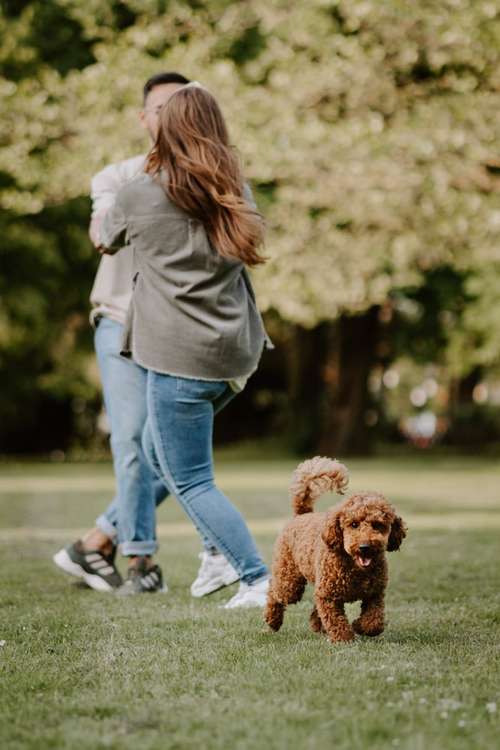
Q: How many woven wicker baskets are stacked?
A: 0